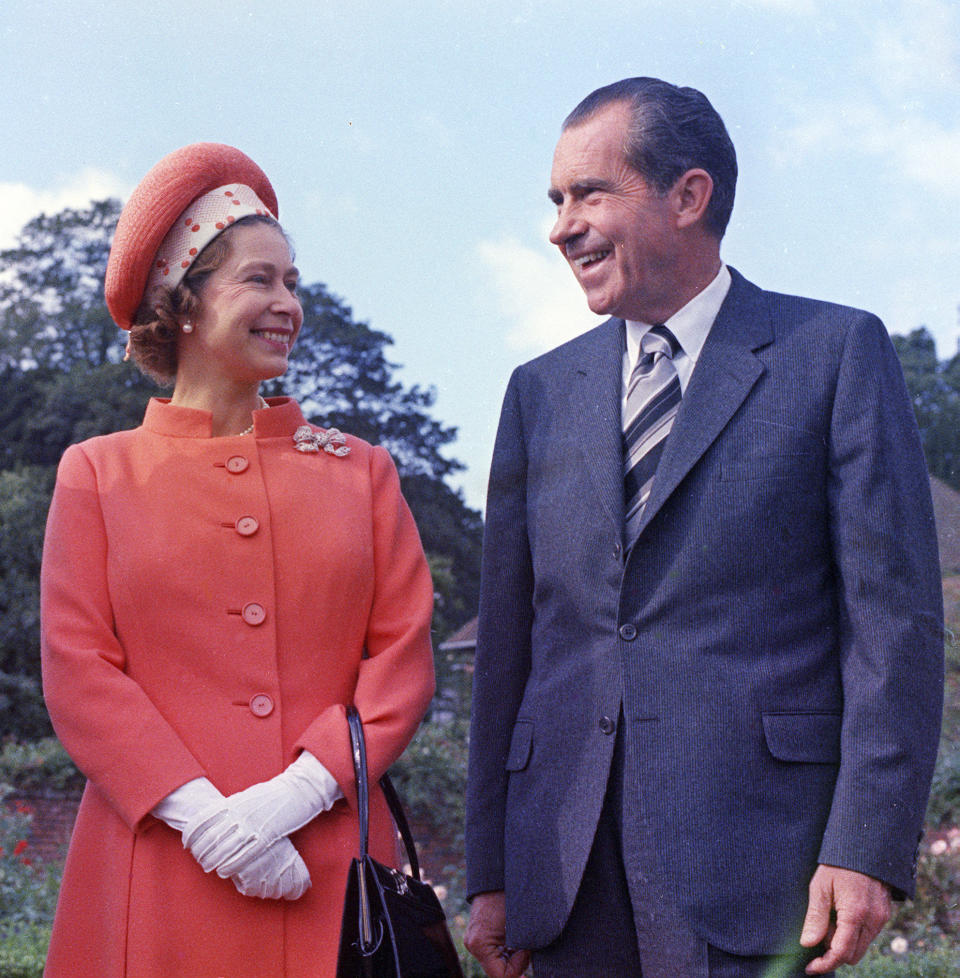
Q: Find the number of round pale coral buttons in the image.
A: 4